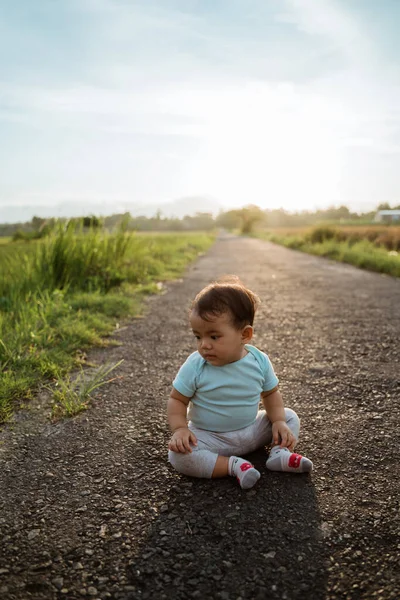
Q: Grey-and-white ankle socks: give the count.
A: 2